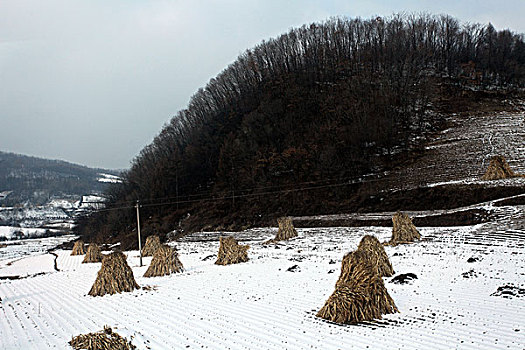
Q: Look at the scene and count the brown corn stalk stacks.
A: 12